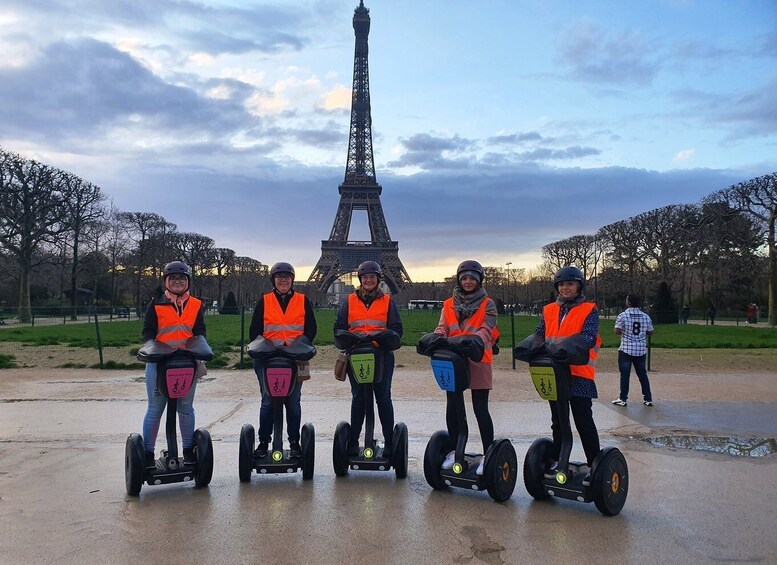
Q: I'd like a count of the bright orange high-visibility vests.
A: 5